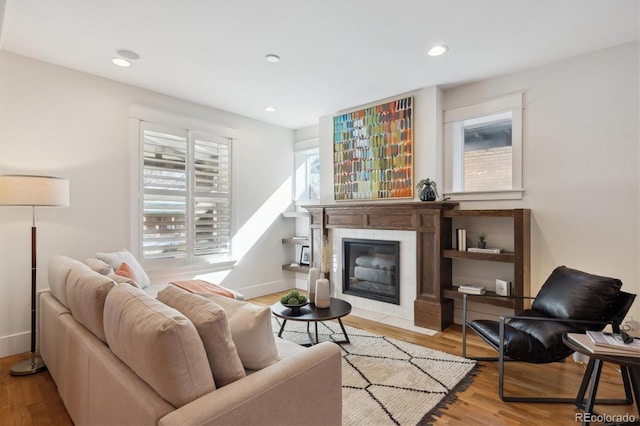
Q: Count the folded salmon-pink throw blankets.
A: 1